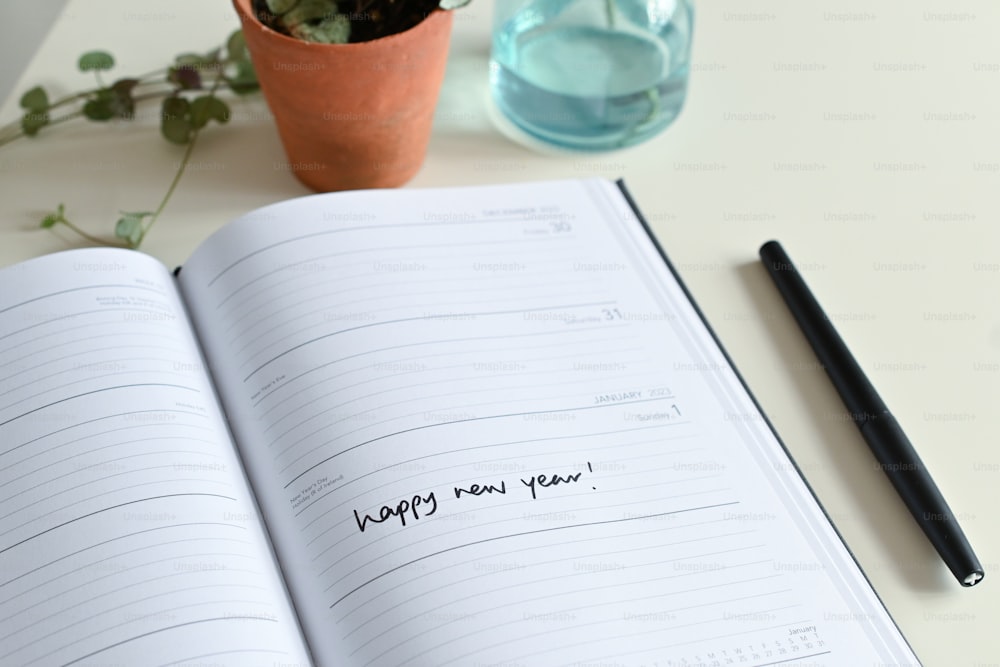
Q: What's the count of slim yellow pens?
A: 0